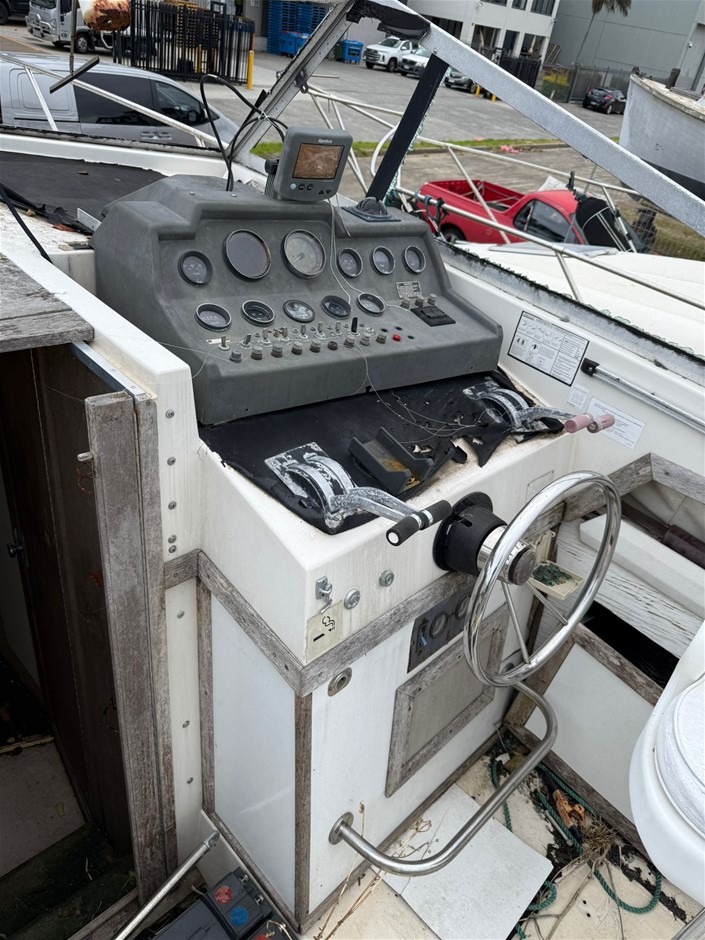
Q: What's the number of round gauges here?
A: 11